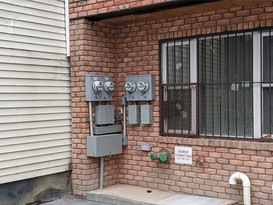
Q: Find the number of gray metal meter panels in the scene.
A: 2